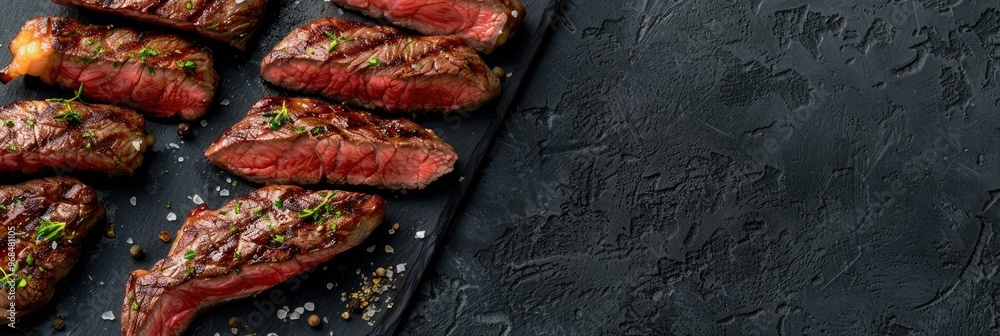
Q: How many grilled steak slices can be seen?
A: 8